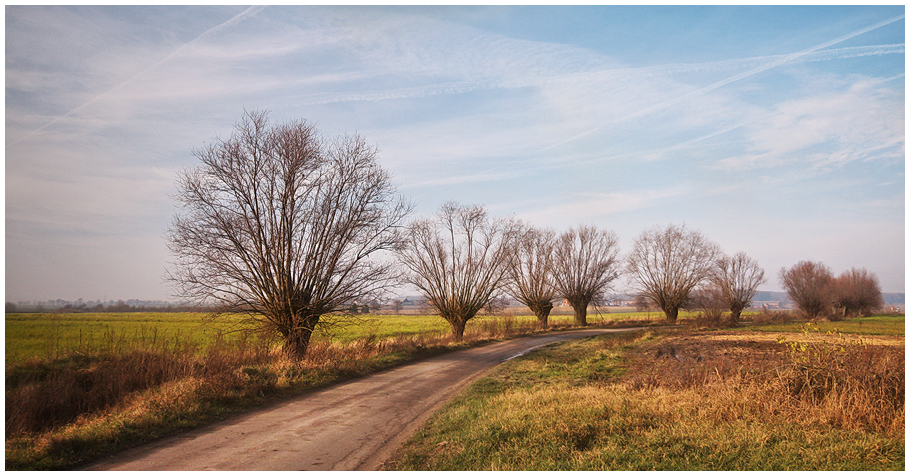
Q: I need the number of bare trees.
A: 8